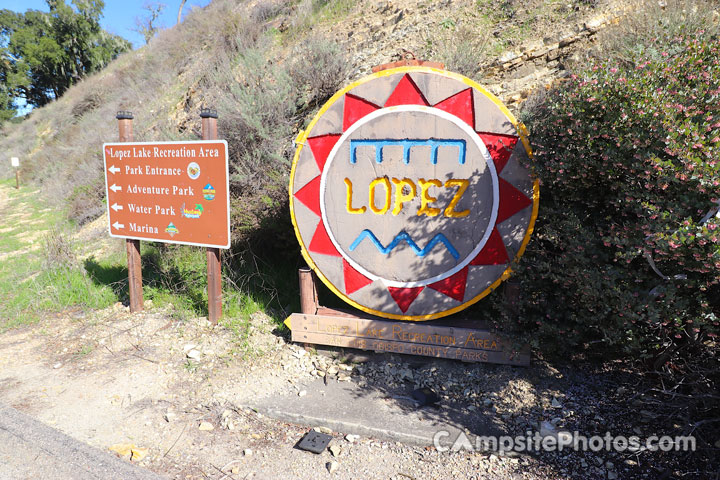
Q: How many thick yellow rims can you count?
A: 1